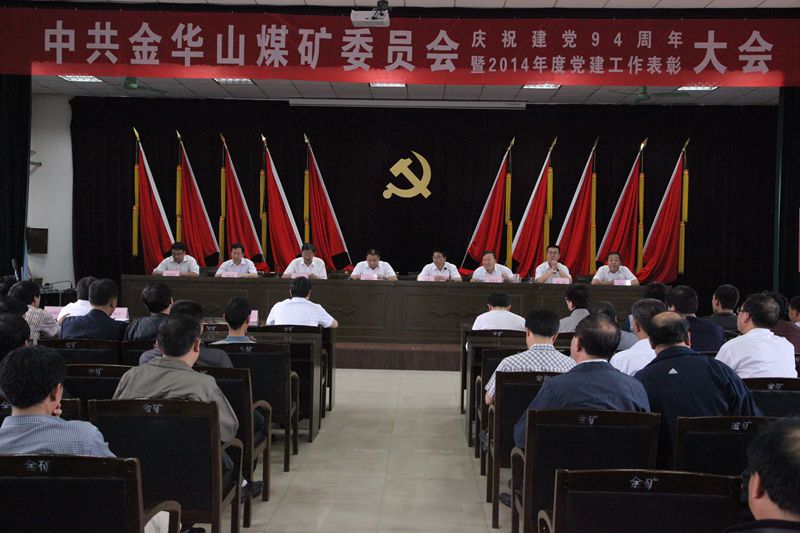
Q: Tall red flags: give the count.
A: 10